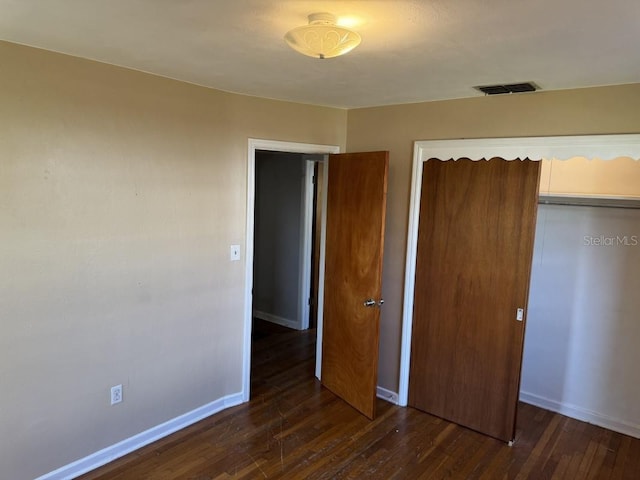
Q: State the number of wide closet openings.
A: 1